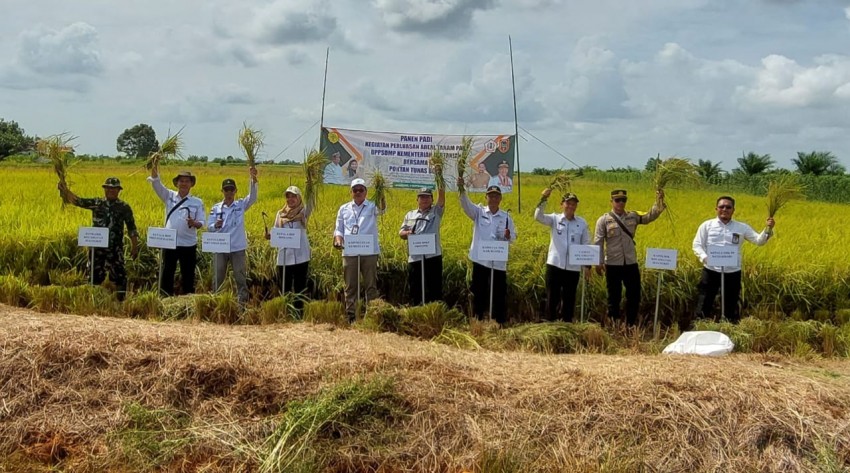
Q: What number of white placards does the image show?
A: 10